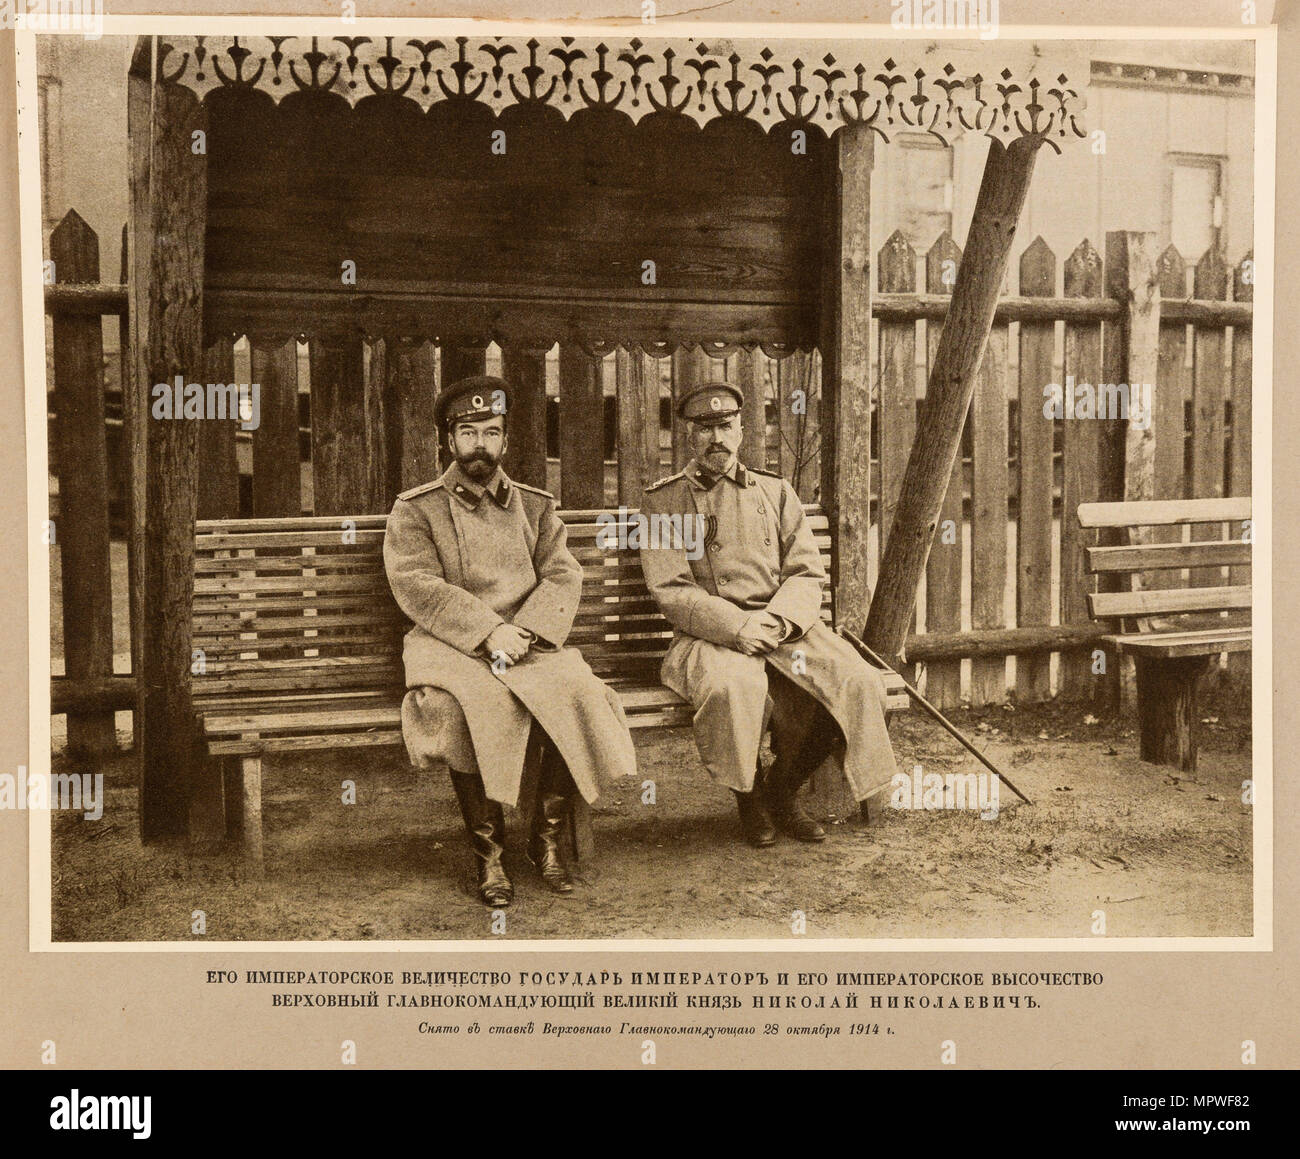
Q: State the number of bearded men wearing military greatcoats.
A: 2